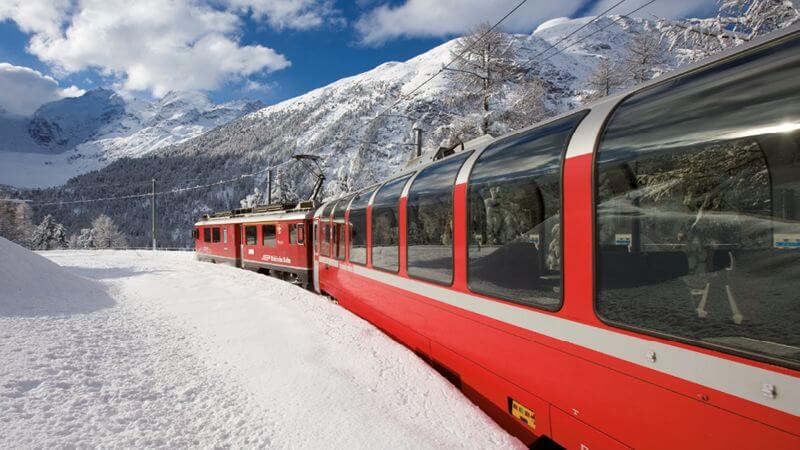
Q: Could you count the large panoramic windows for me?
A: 7